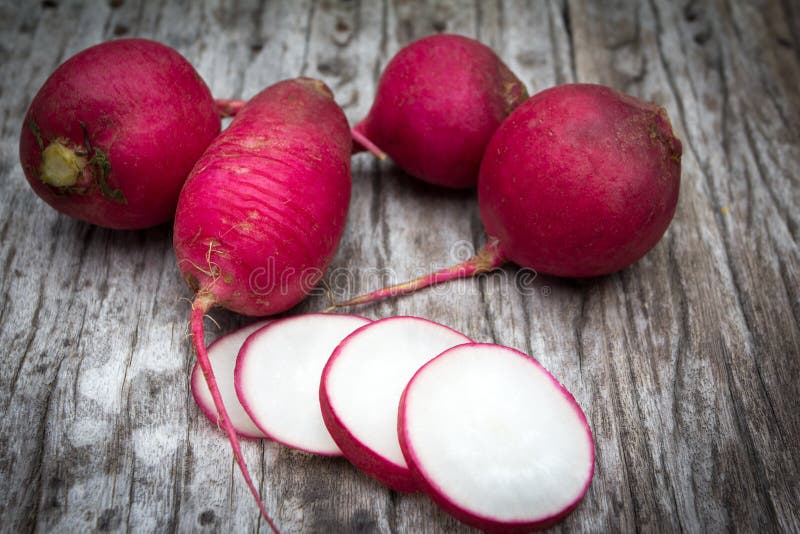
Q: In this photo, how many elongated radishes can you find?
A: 1